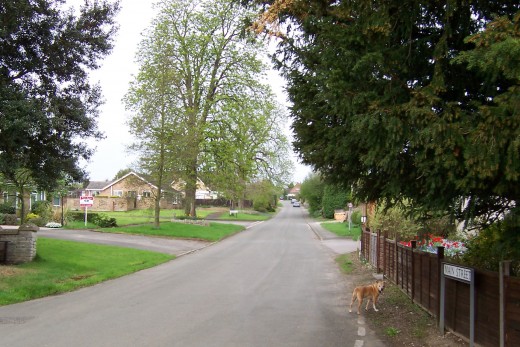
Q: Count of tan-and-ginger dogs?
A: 1